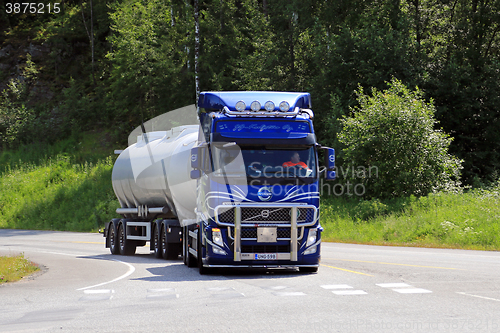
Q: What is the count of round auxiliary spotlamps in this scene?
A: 4